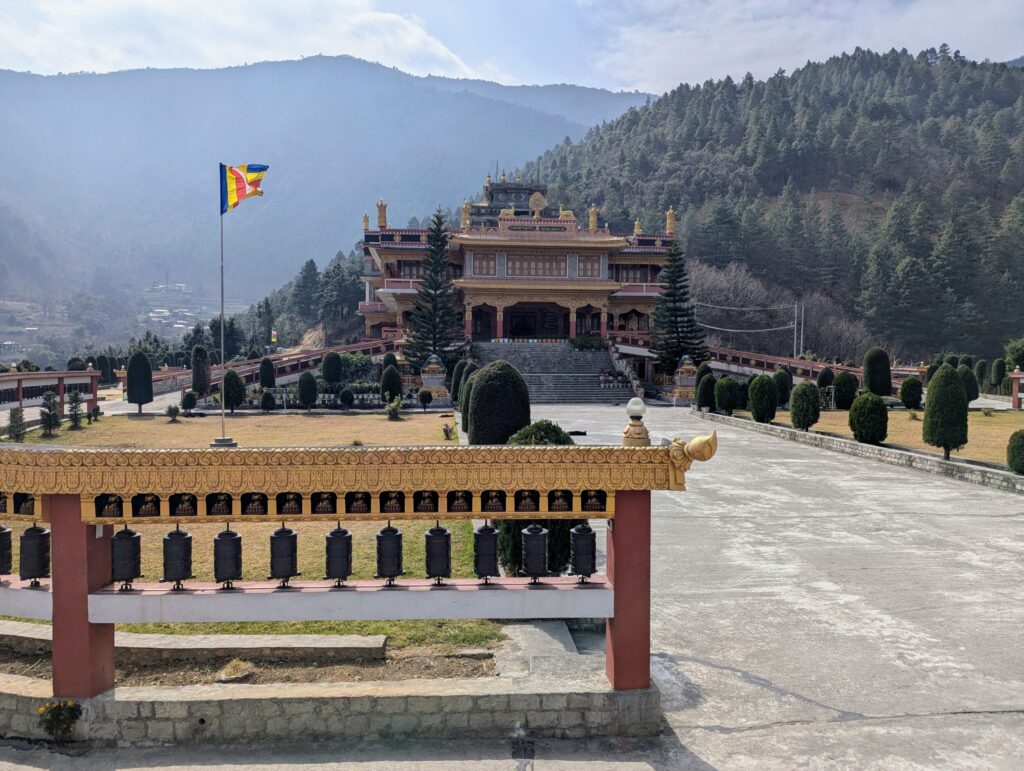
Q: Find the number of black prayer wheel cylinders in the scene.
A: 12